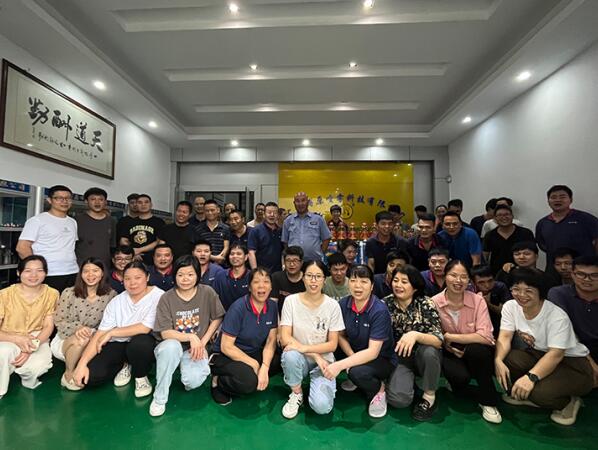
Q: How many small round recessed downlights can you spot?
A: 11